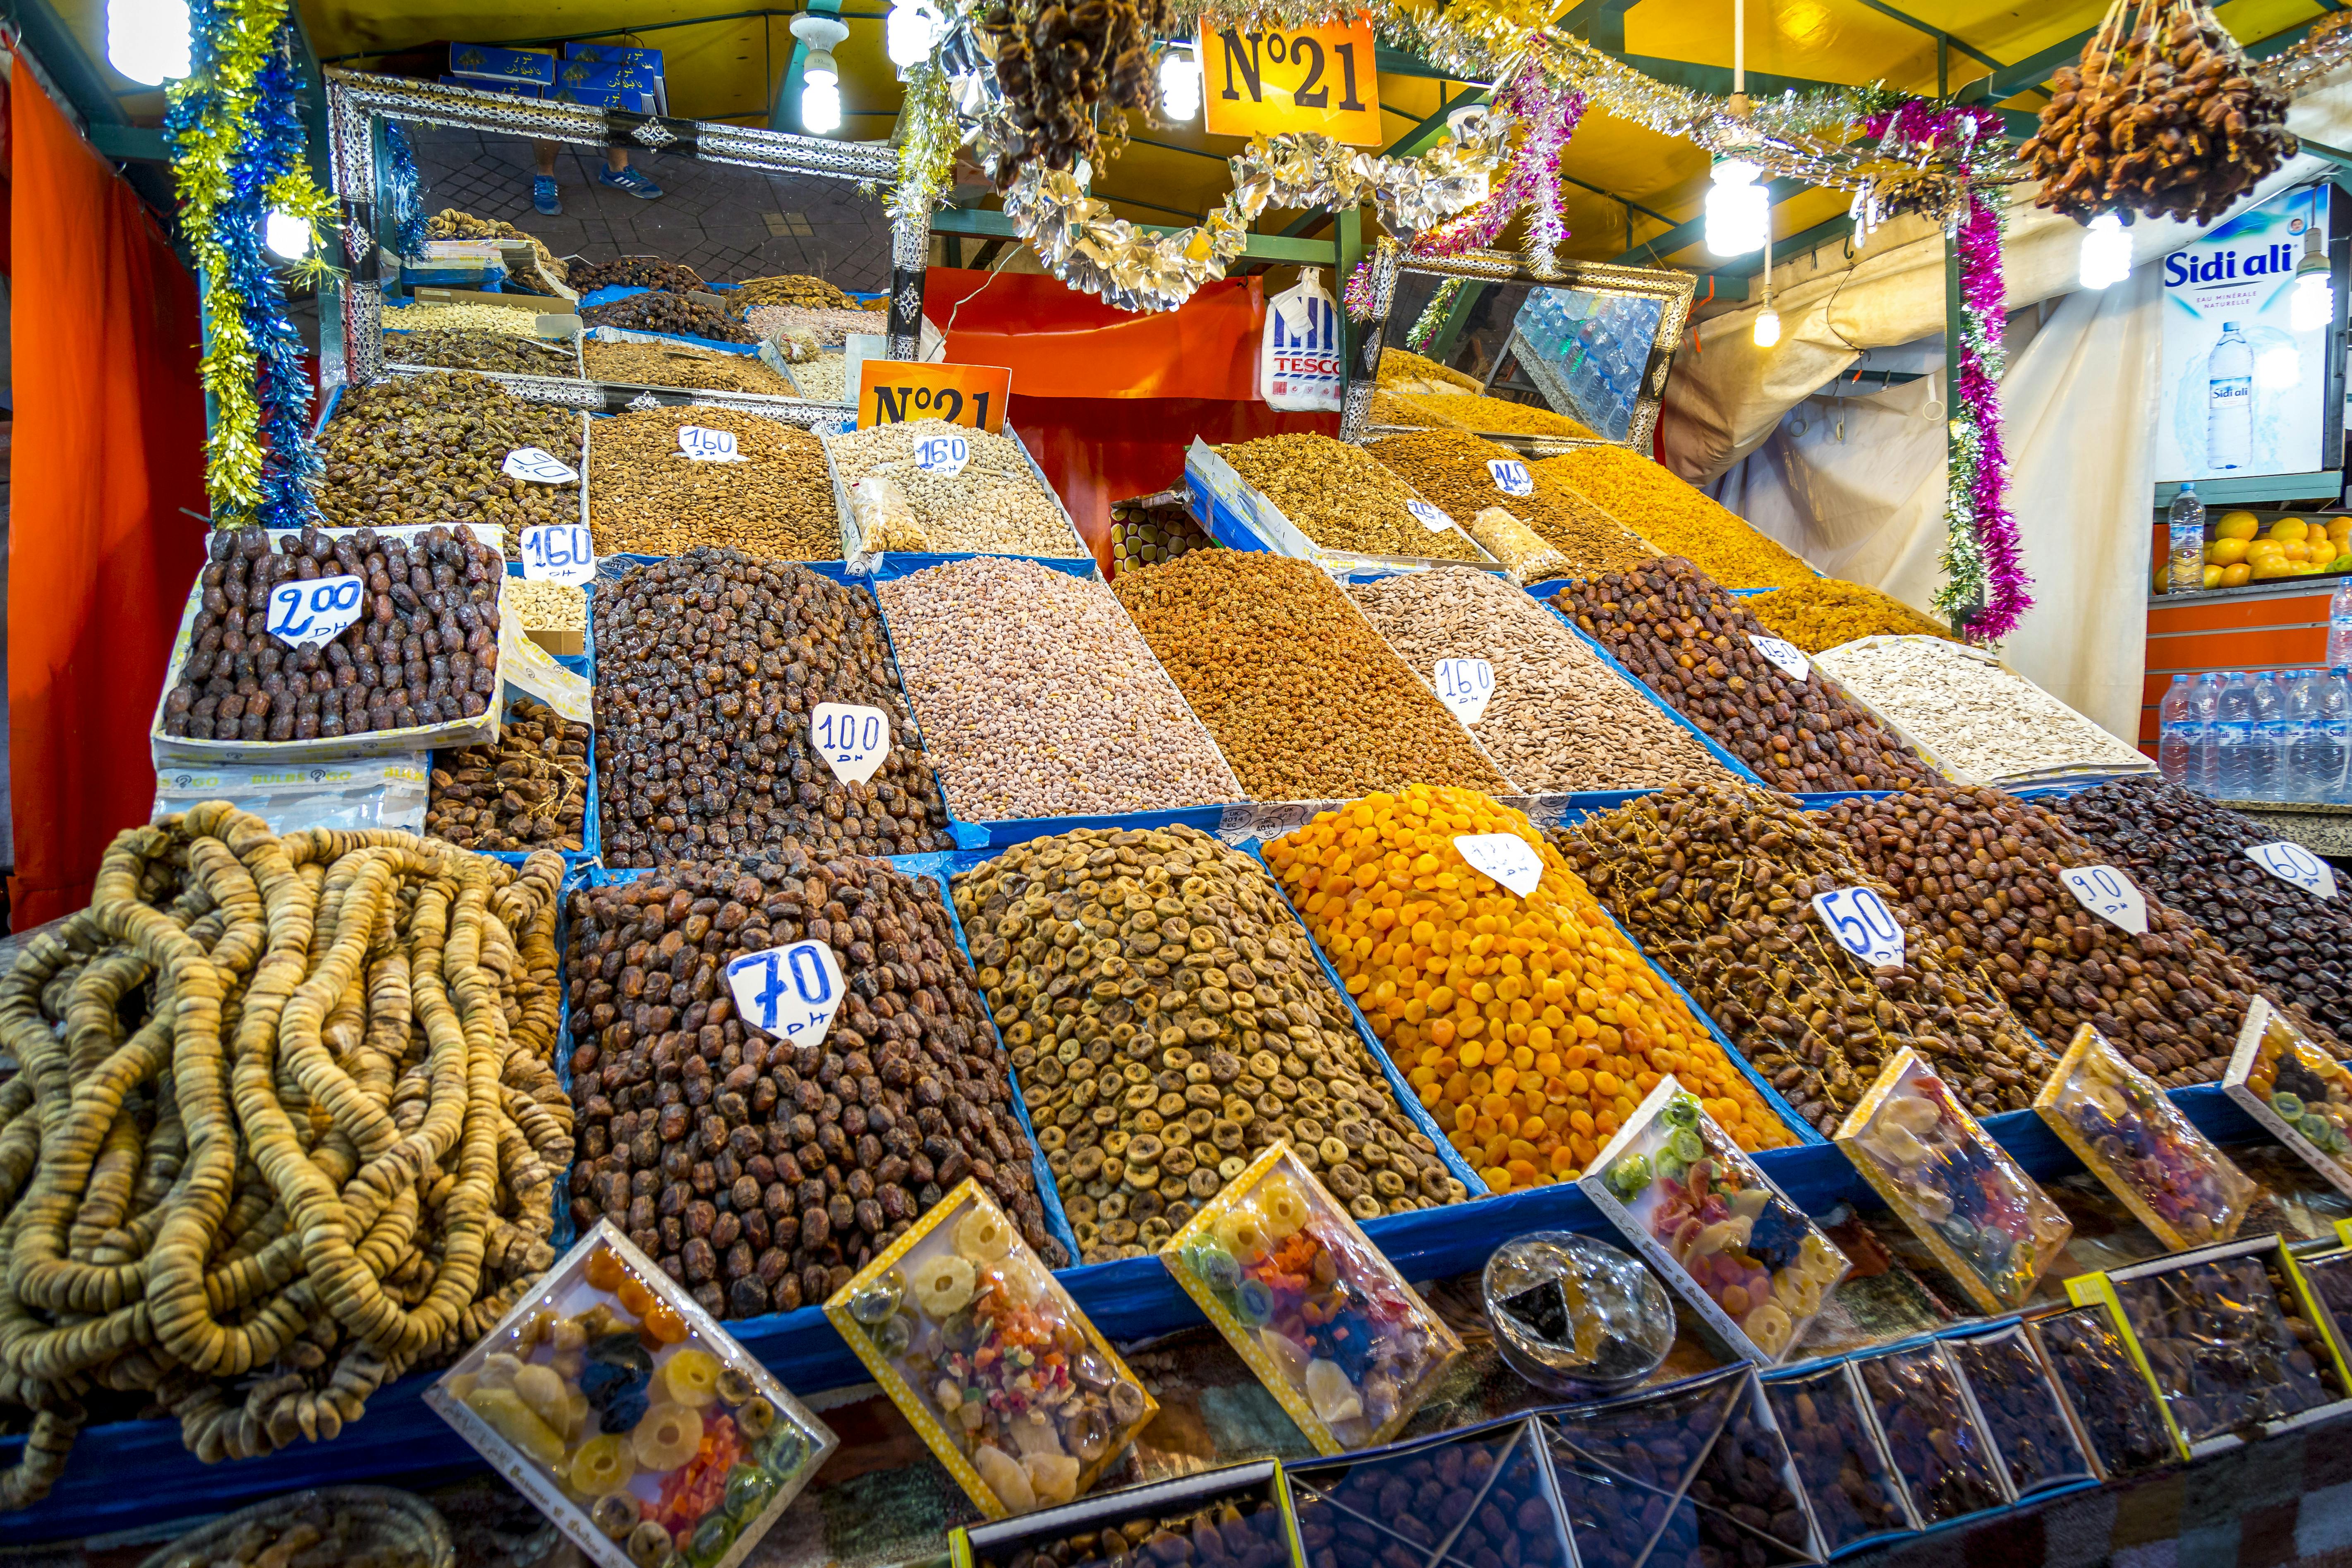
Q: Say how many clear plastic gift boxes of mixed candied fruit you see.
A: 7